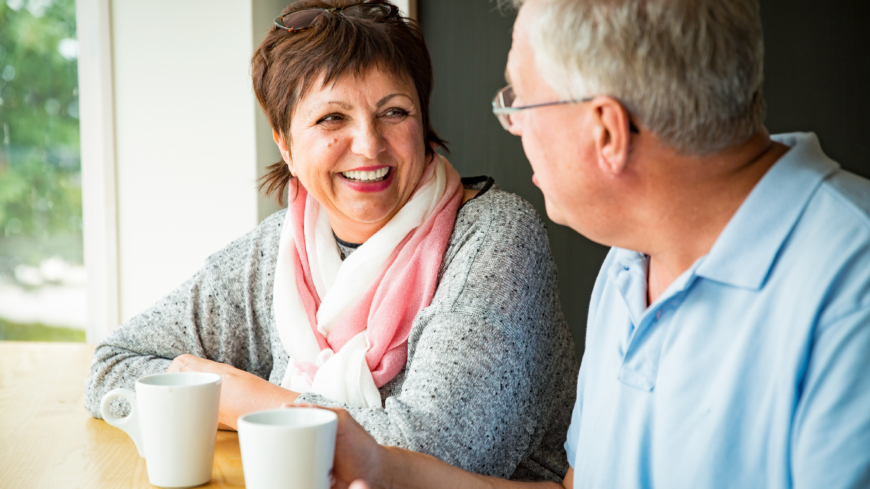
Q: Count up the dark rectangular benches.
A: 0